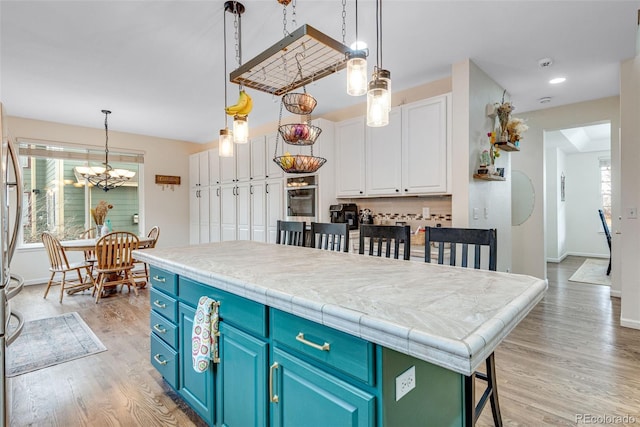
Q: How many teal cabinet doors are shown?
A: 3